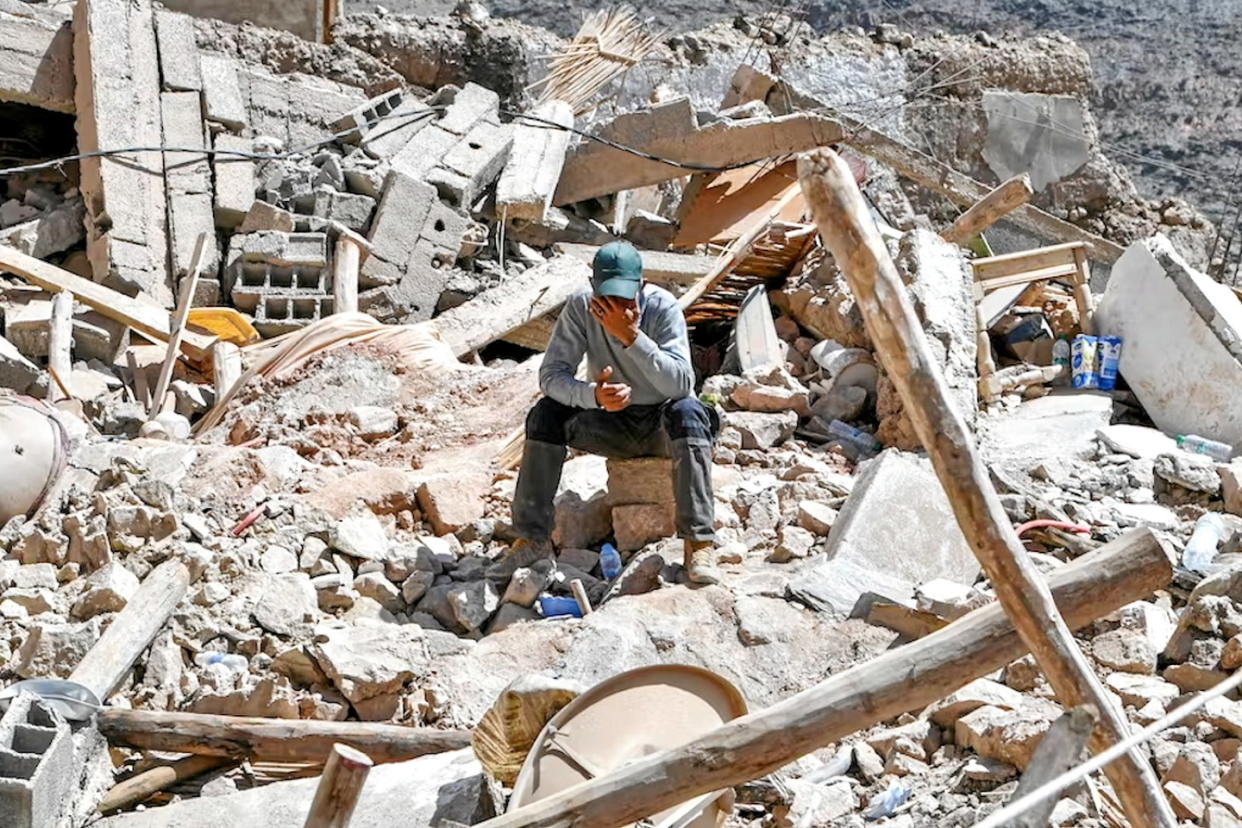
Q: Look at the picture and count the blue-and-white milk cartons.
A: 2